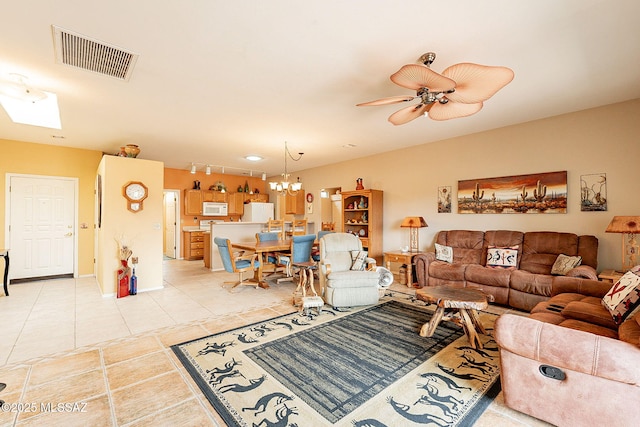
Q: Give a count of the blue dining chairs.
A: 4